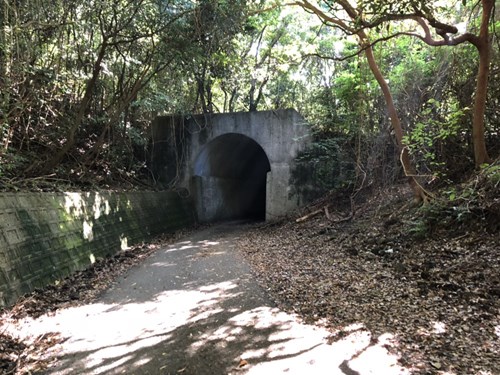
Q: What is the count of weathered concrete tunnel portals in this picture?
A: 1